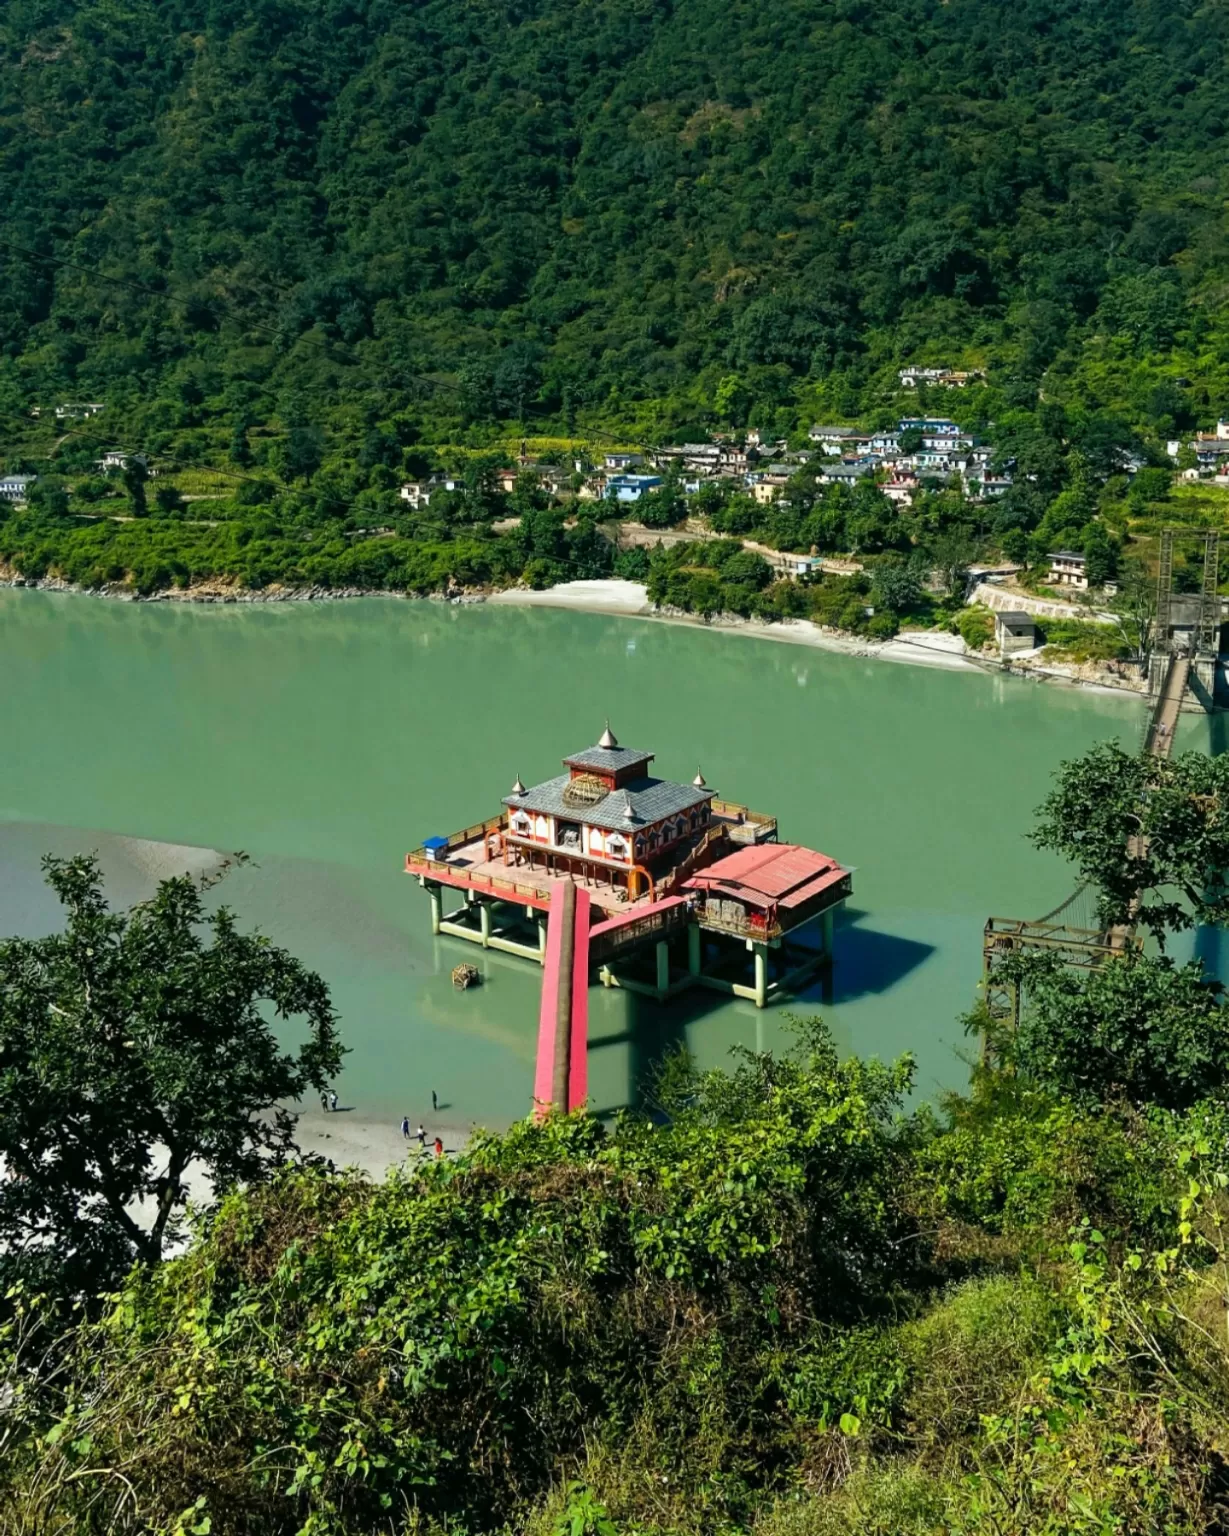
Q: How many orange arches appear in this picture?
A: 2